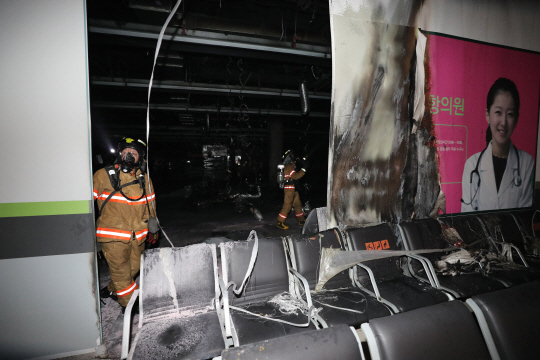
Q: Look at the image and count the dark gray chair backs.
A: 11